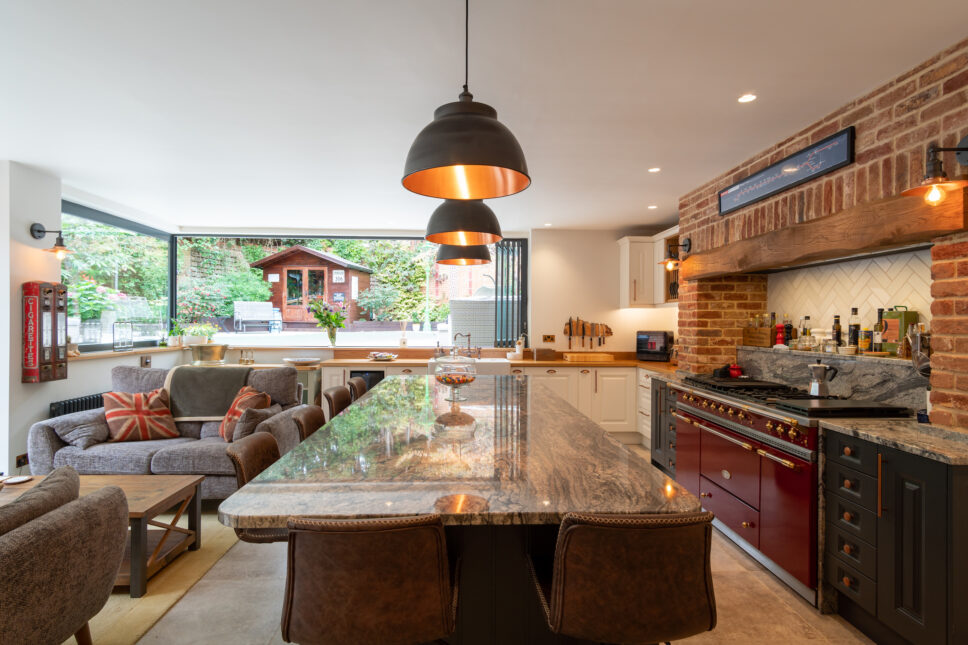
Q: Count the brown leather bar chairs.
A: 6